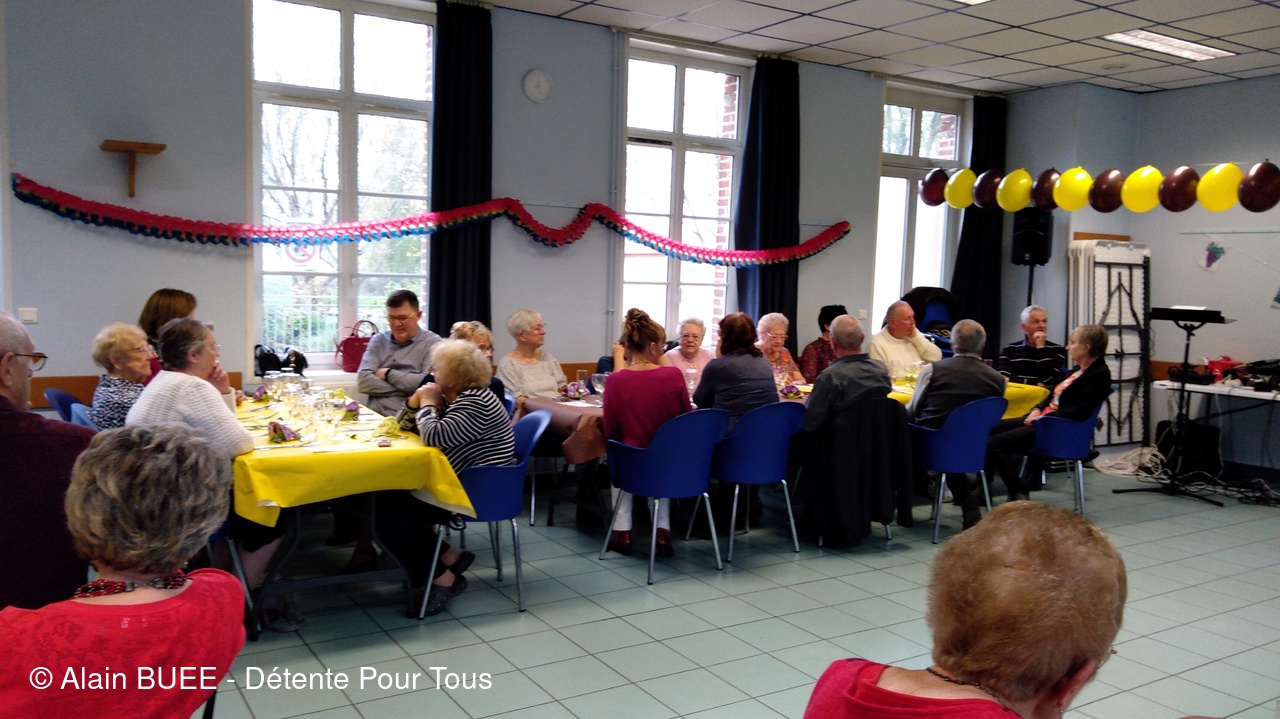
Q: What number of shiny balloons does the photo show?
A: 11